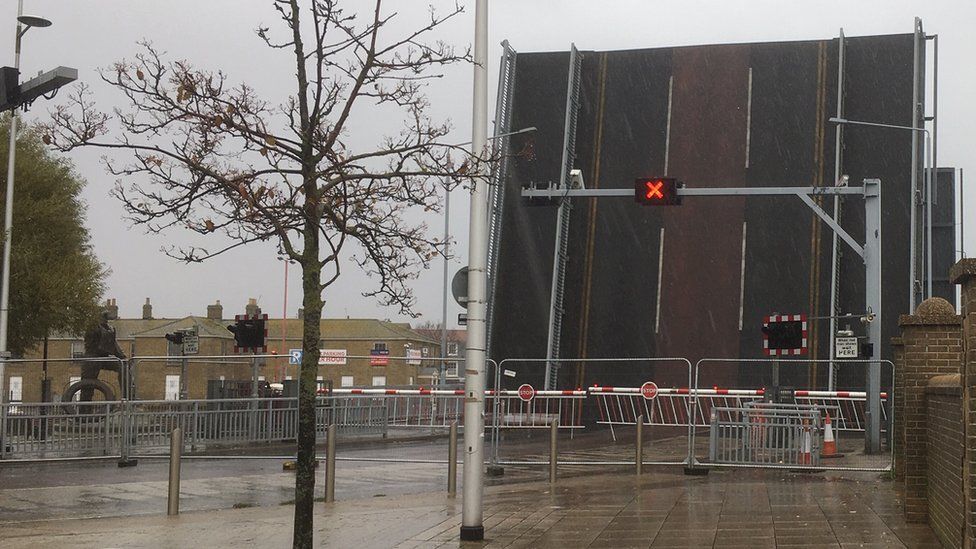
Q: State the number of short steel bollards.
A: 5